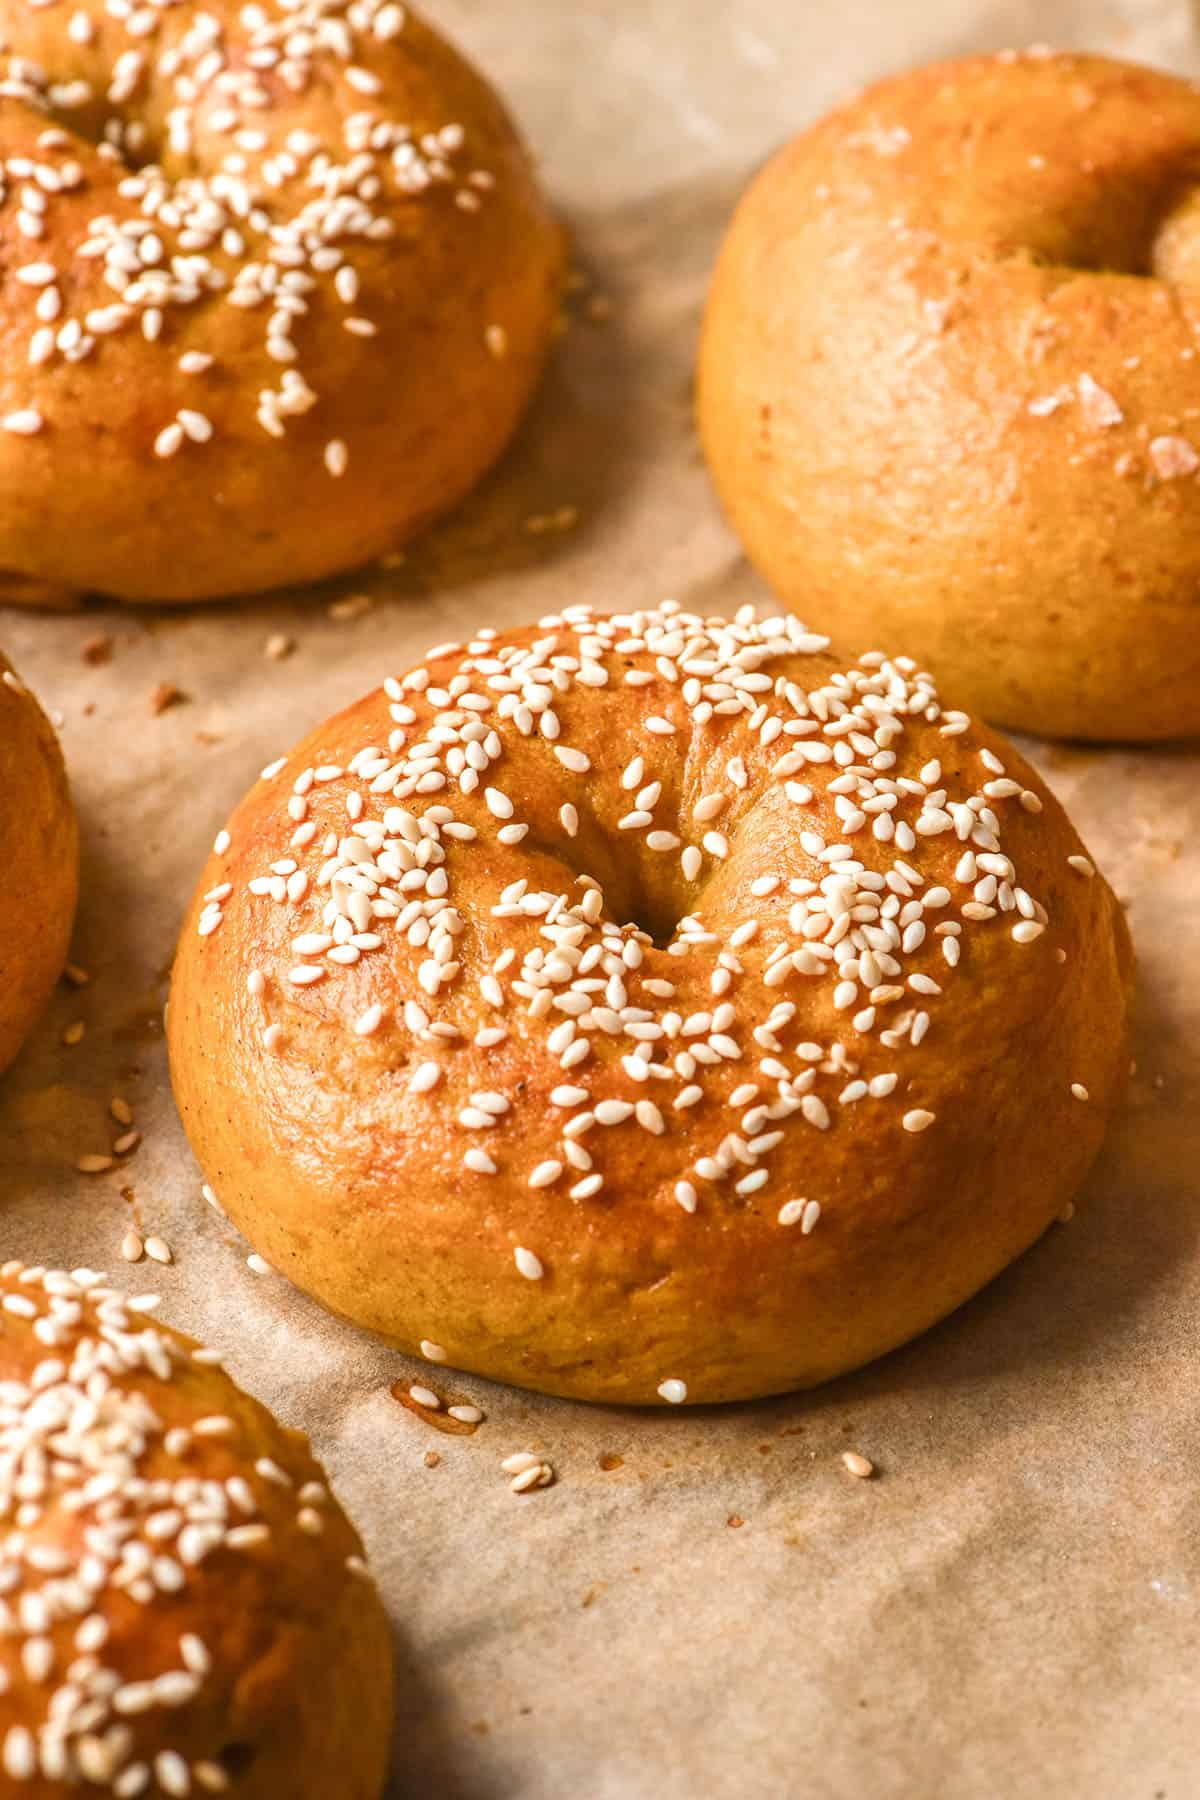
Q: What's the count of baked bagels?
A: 5